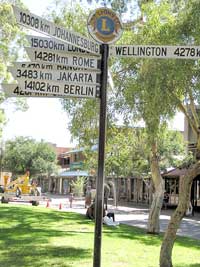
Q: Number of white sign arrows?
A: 8